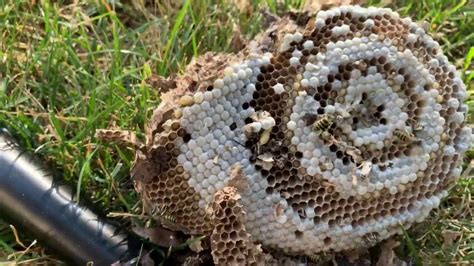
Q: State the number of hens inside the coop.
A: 0